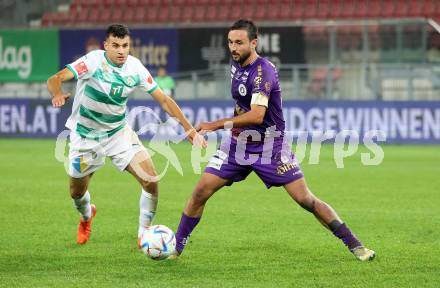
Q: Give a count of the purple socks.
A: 2